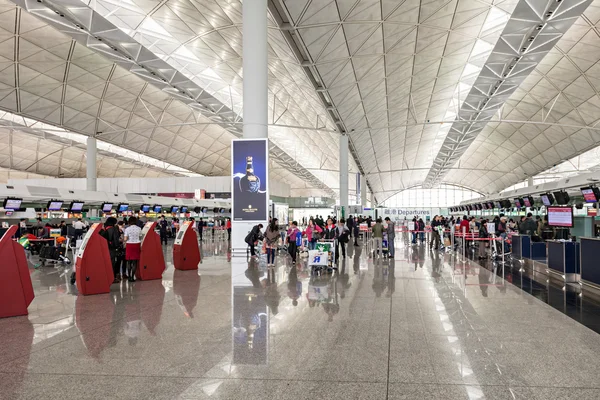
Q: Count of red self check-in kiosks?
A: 4